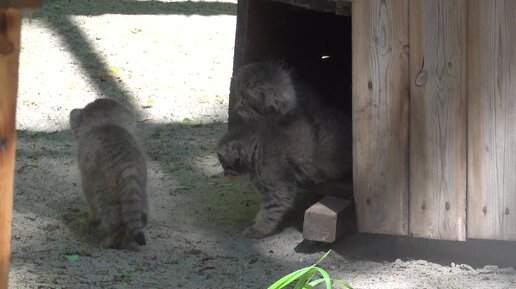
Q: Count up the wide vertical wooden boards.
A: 3